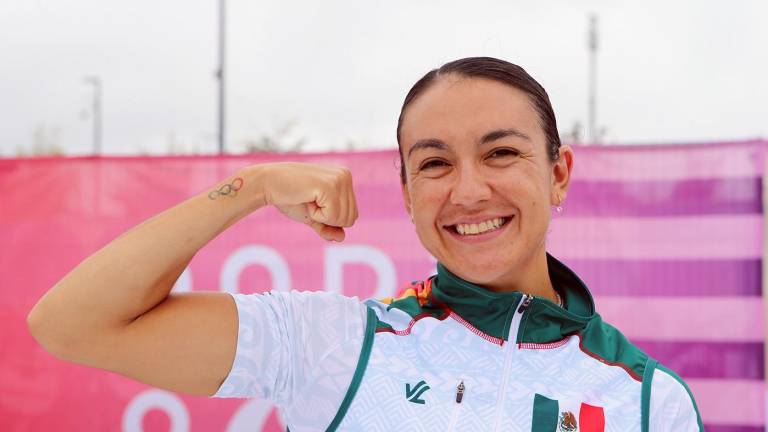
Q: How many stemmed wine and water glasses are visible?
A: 0